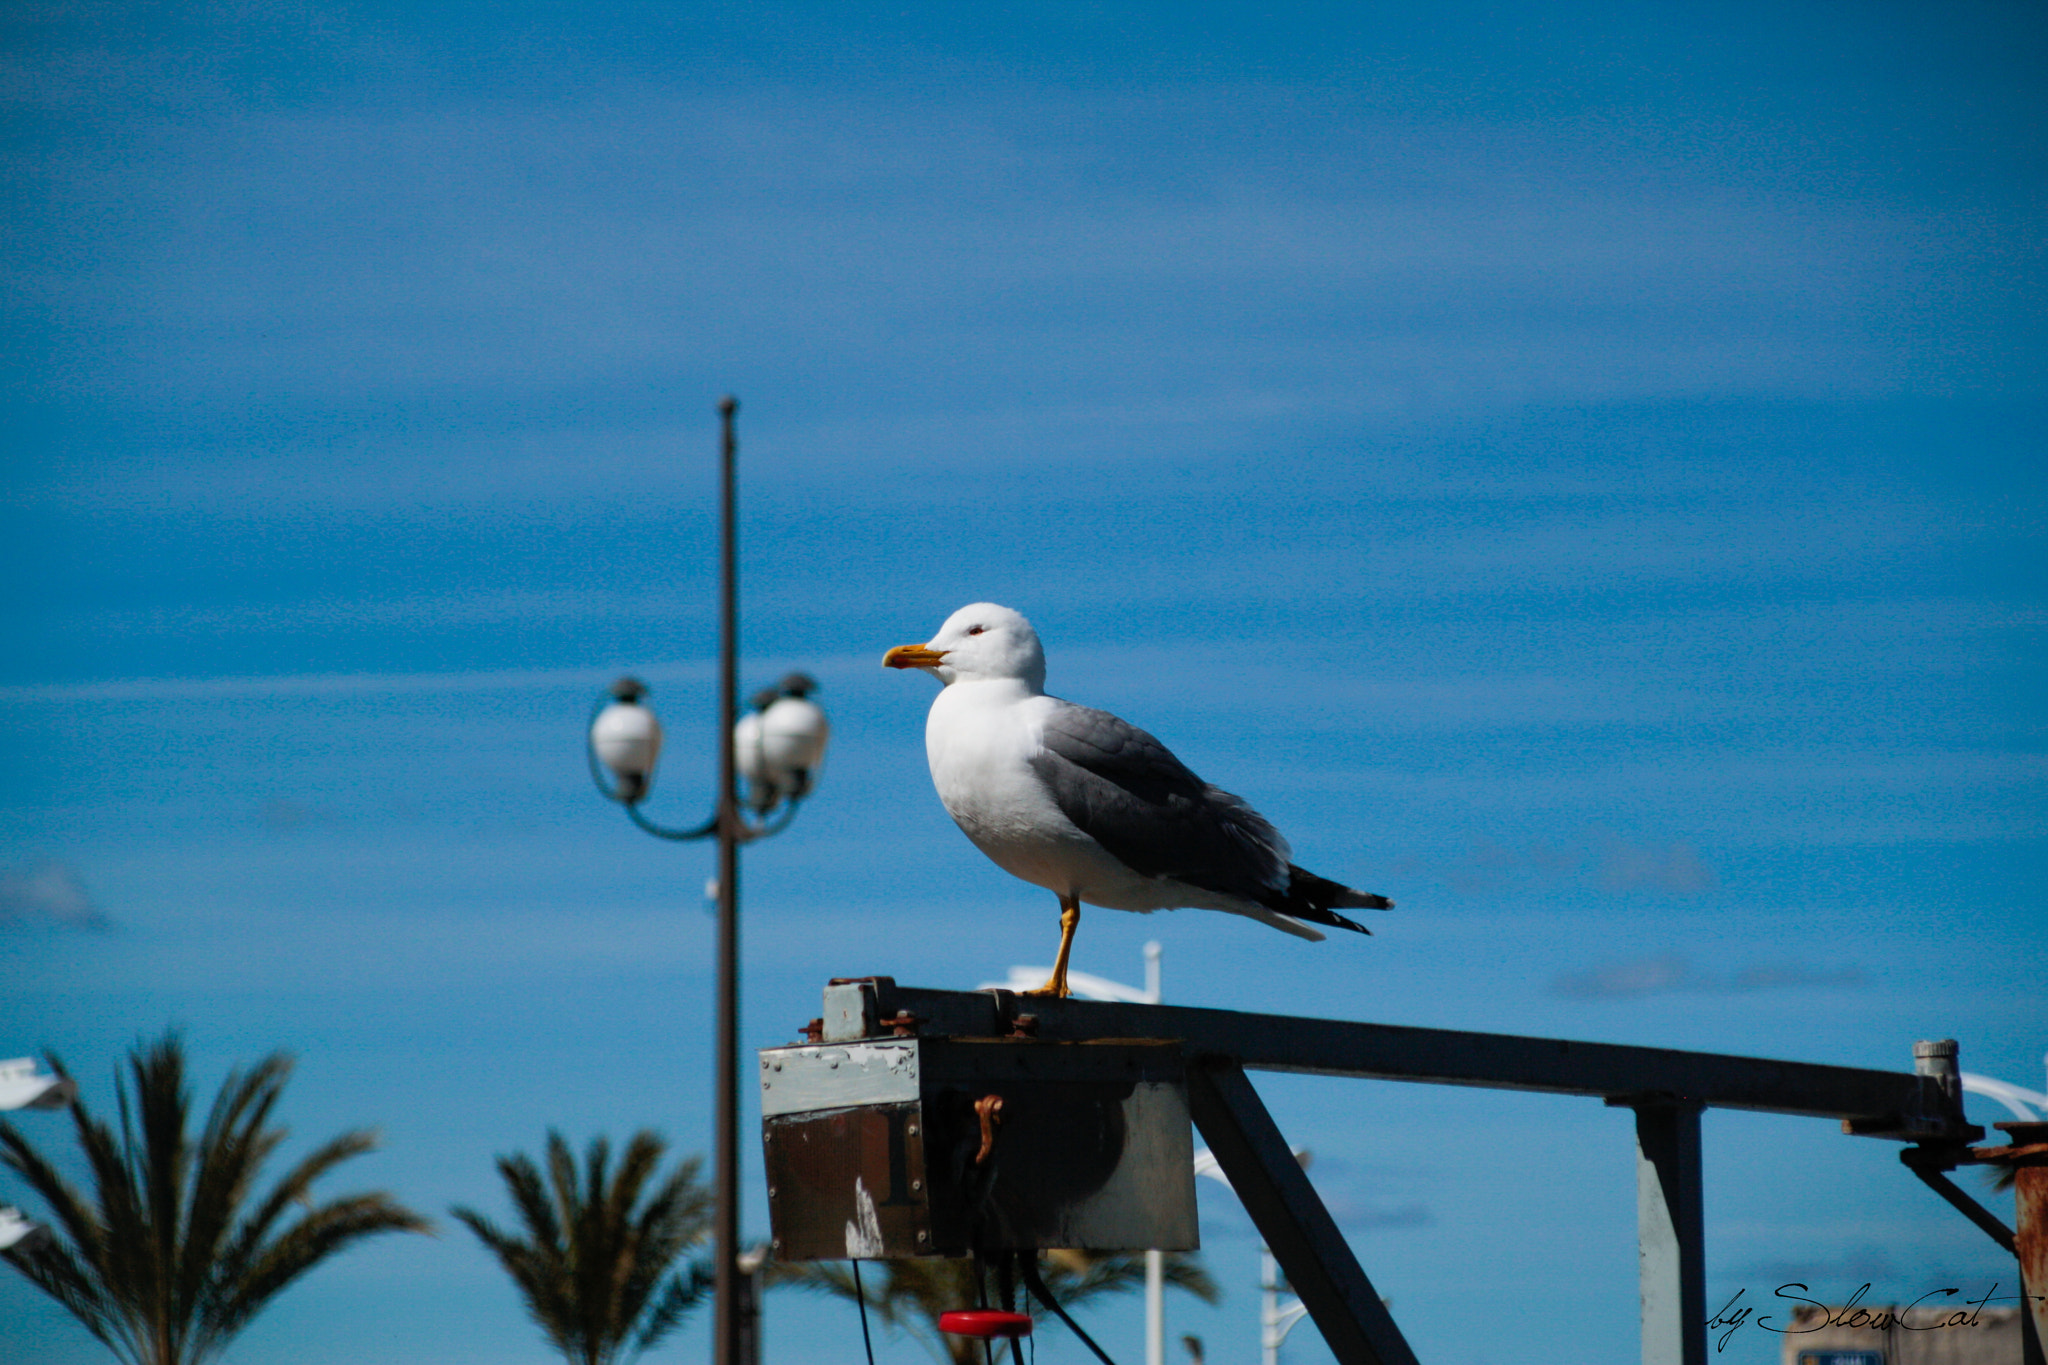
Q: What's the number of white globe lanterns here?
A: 3